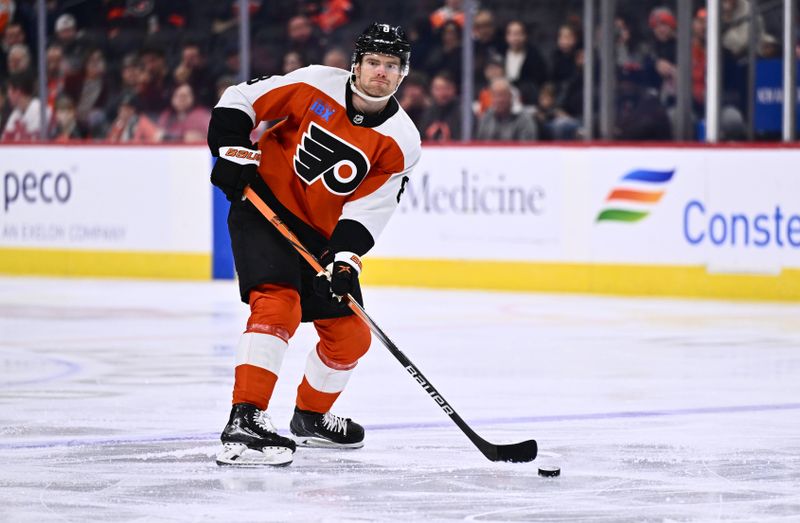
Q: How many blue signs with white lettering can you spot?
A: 1